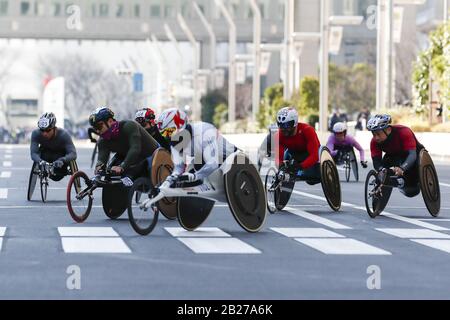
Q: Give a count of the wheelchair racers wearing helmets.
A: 7